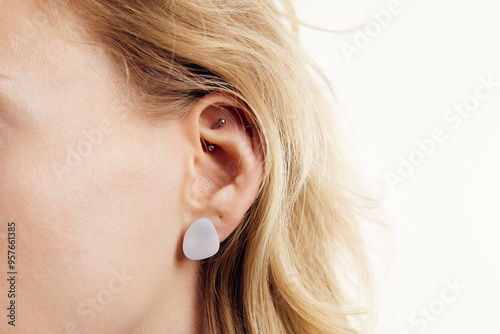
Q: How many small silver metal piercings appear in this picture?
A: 2